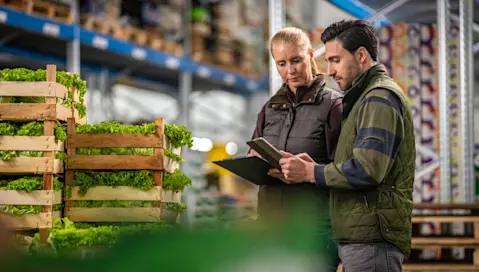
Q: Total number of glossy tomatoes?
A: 0